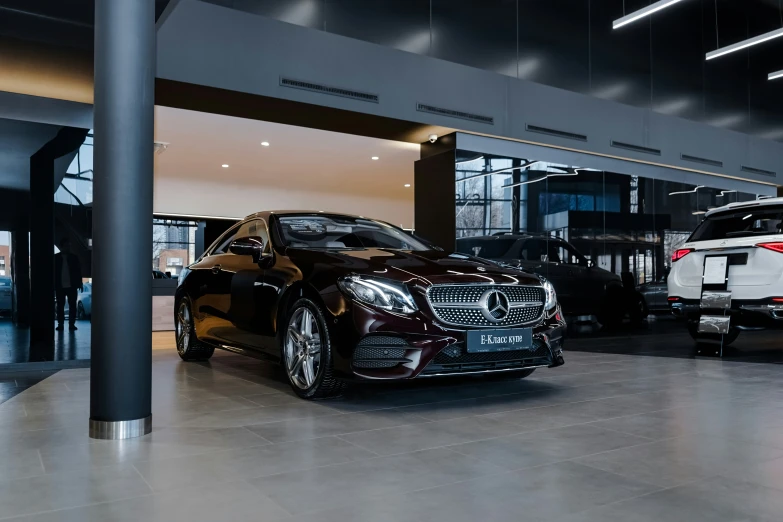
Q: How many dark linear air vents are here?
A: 6